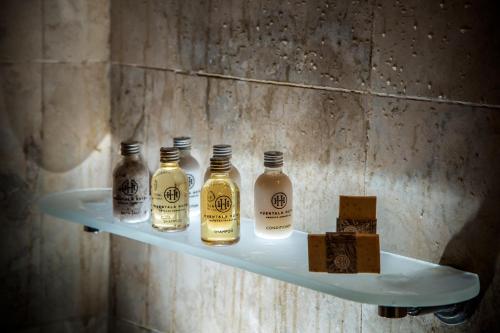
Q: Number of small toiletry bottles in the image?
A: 6